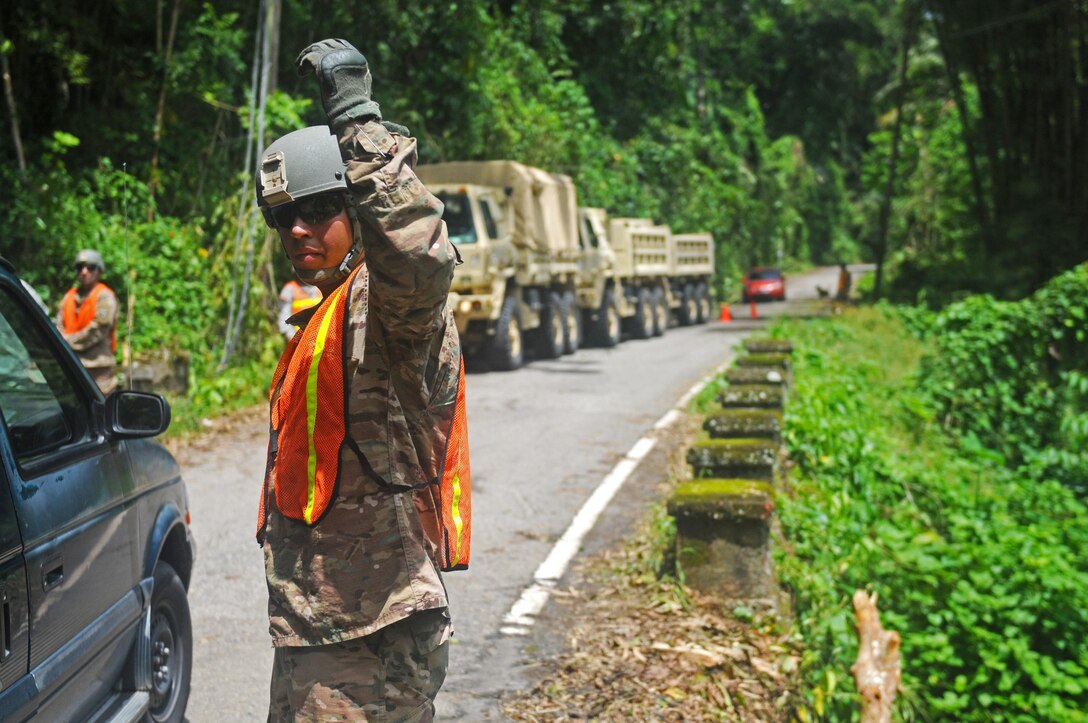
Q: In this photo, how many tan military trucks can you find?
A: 3